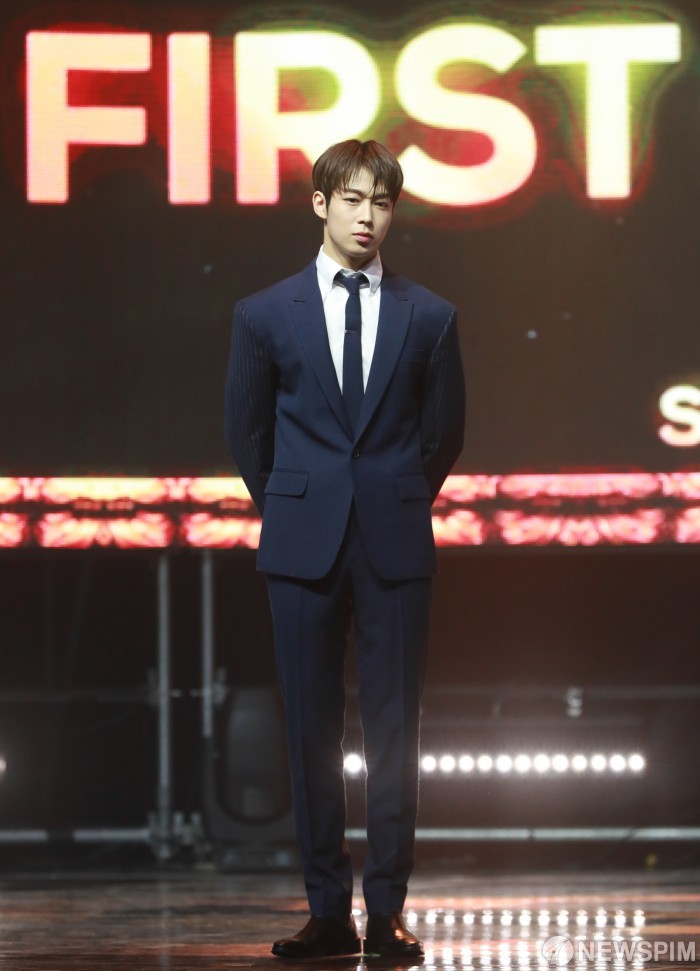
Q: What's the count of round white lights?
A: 13